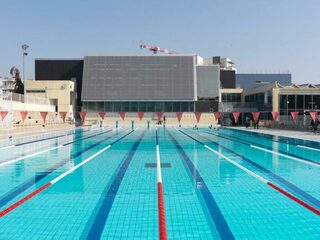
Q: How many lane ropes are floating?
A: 7